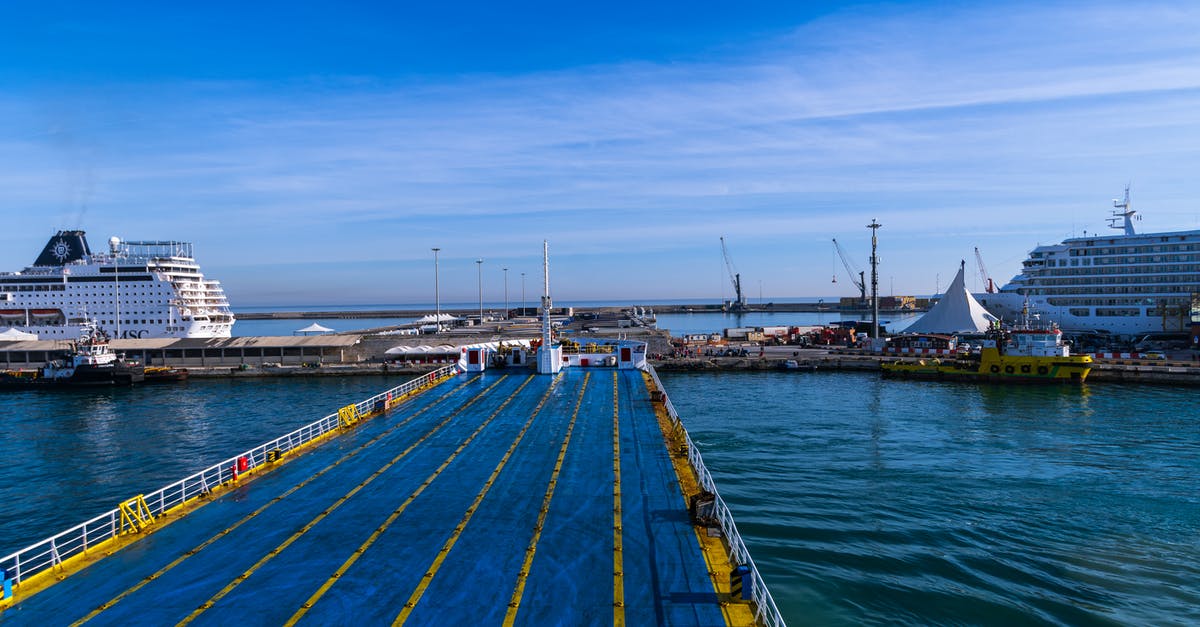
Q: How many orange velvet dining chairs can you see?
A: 0